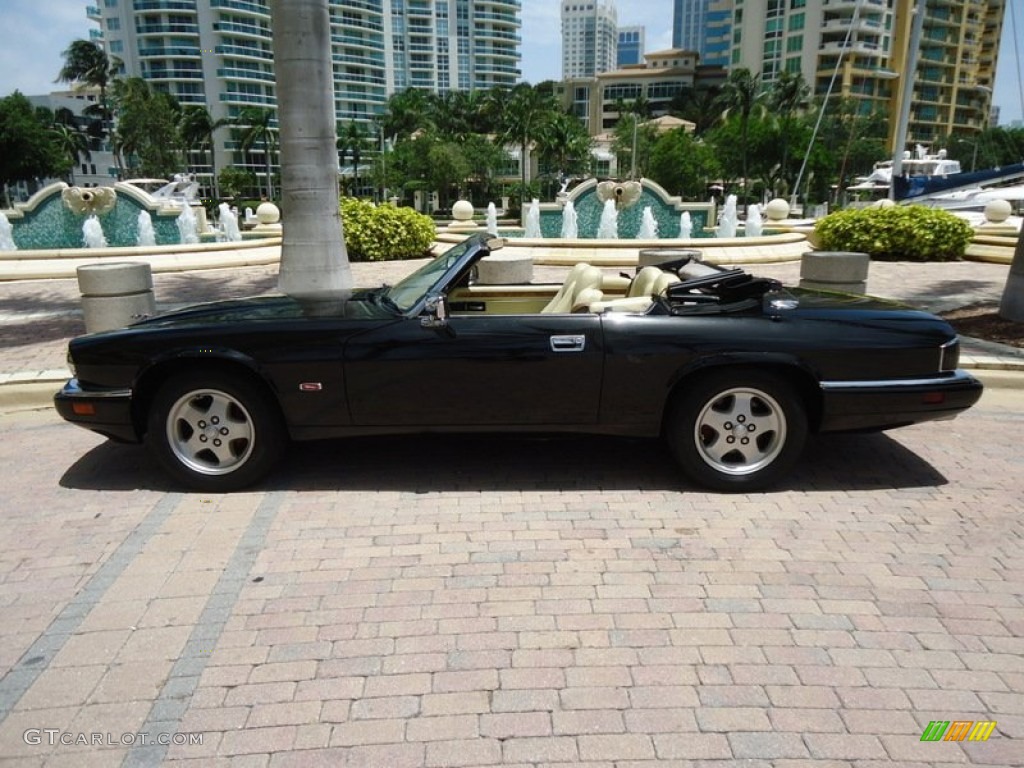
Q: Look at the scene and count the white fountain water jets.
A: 13